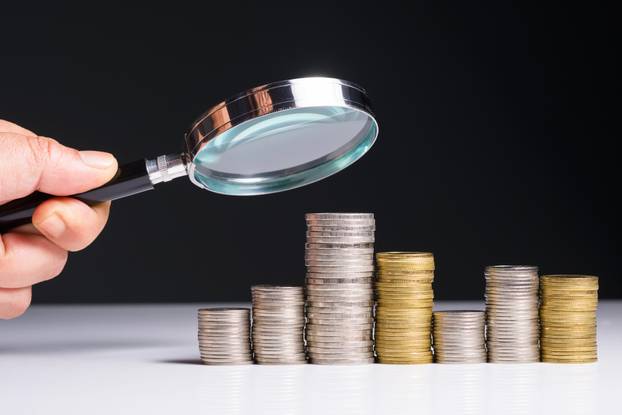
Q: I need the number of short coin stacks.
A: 2